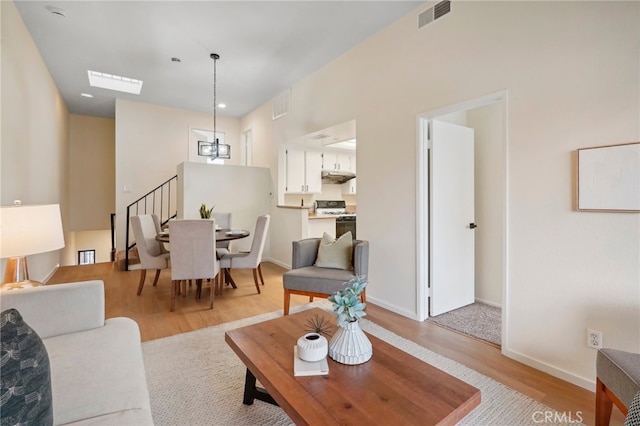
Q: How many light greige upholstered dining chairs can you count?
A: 4